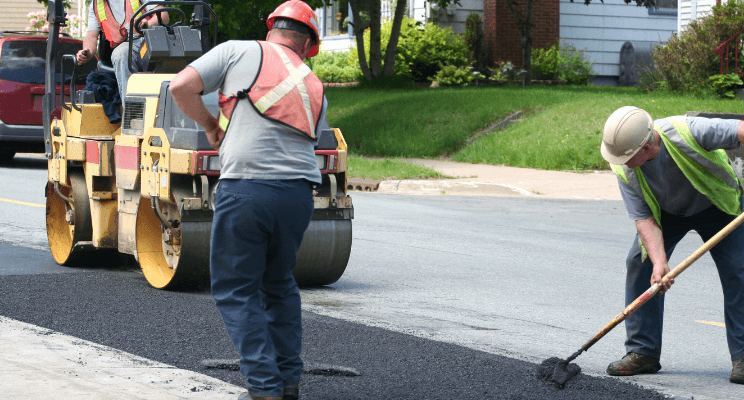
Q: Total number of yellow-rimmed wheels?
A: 2